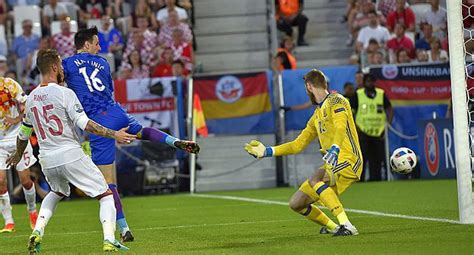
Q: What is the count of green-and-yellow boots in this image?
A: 2